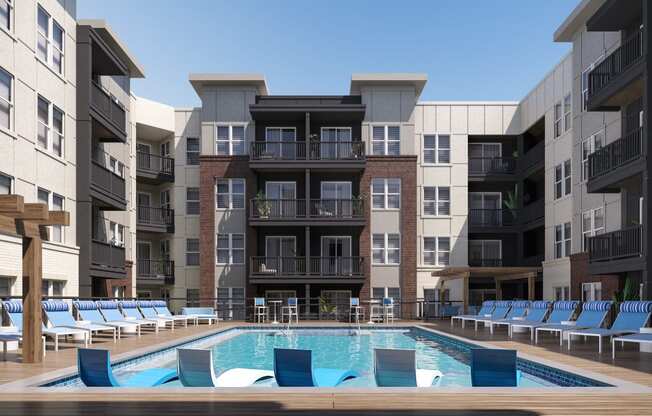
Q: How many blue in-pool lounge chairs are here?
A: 3